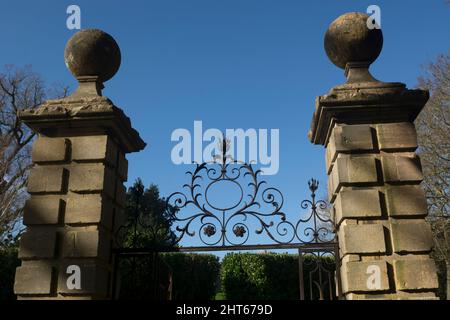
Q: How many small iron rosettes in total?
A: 2